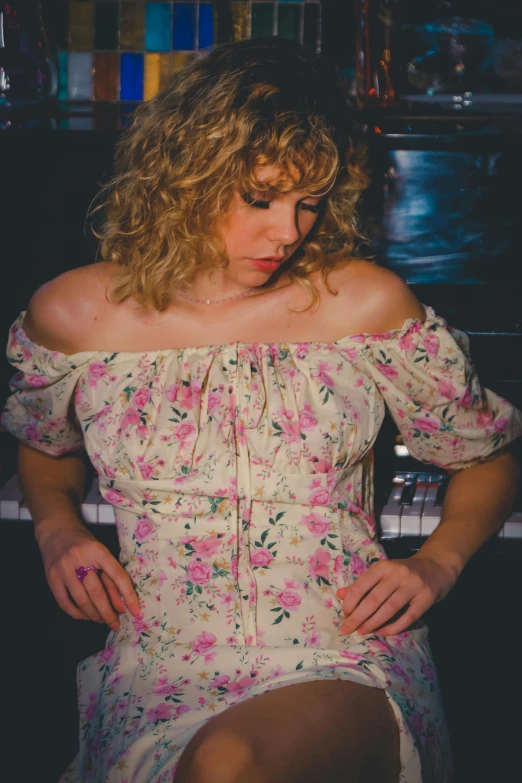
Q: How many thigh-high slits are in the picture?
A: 1